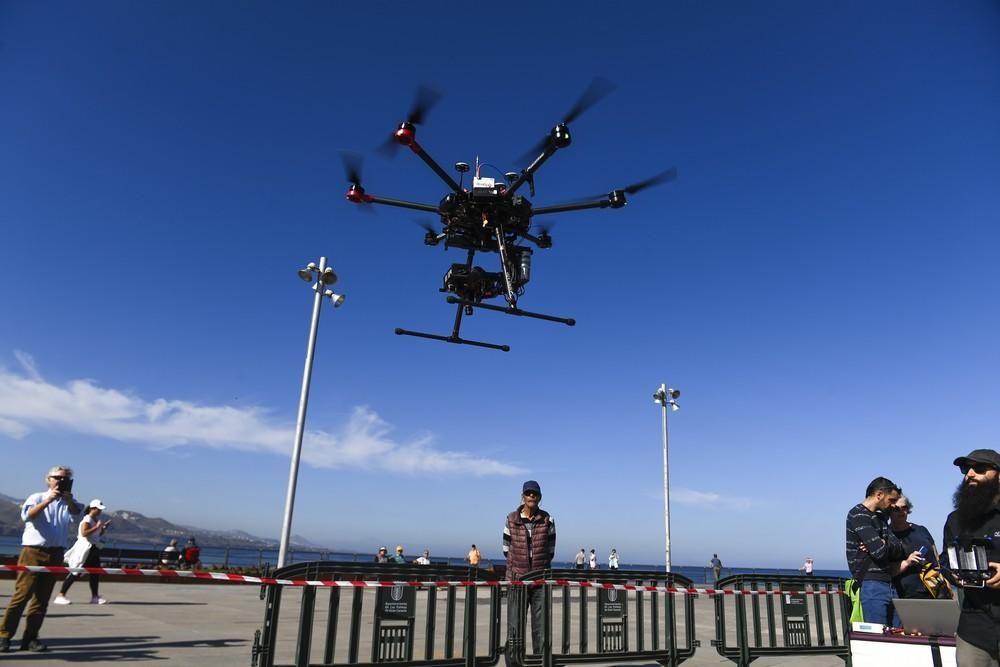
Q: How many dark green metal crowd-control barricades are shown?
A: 3